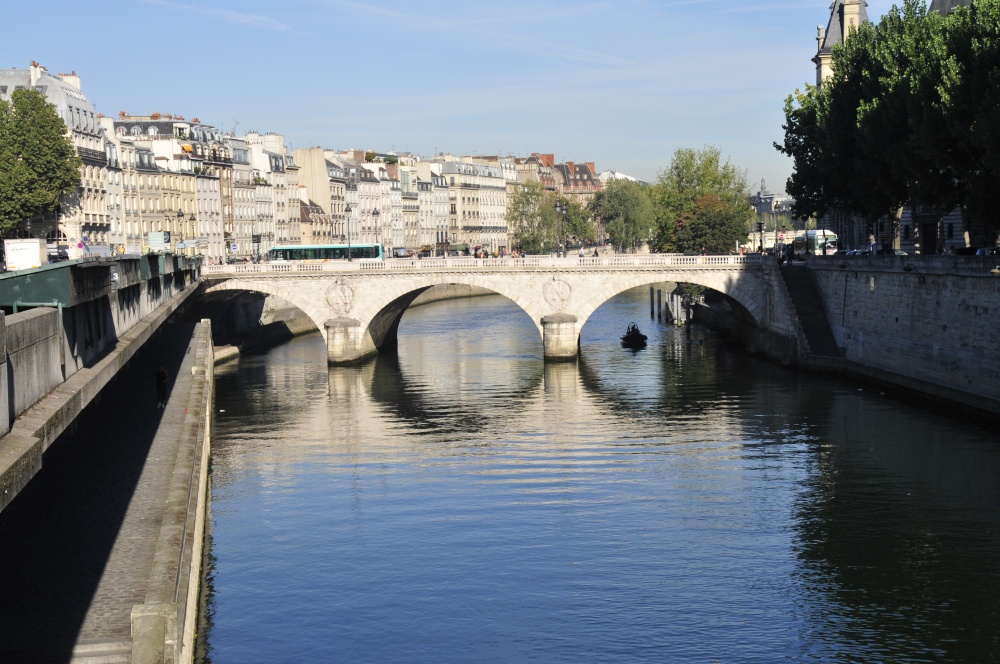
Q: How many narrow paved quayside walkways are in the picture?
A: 1